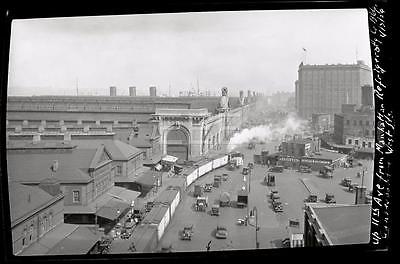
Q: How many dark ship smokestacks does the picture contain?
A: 3